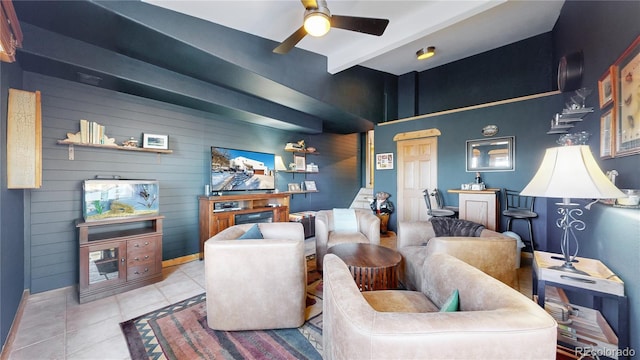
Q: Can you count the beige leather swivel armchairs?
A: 4